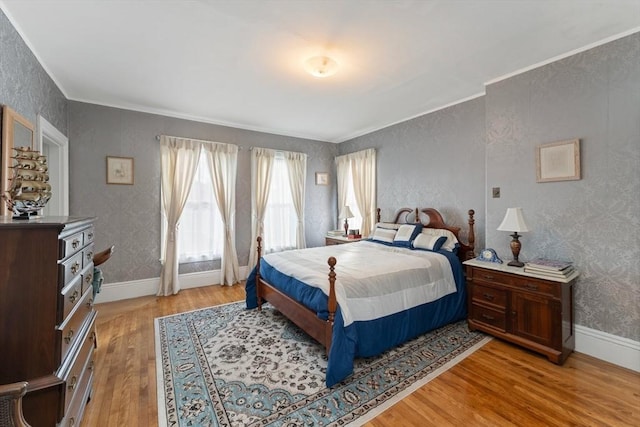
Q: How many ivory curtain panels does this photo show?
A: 6